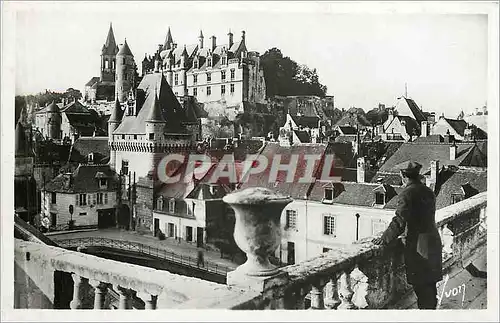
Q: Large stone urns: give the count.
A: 1